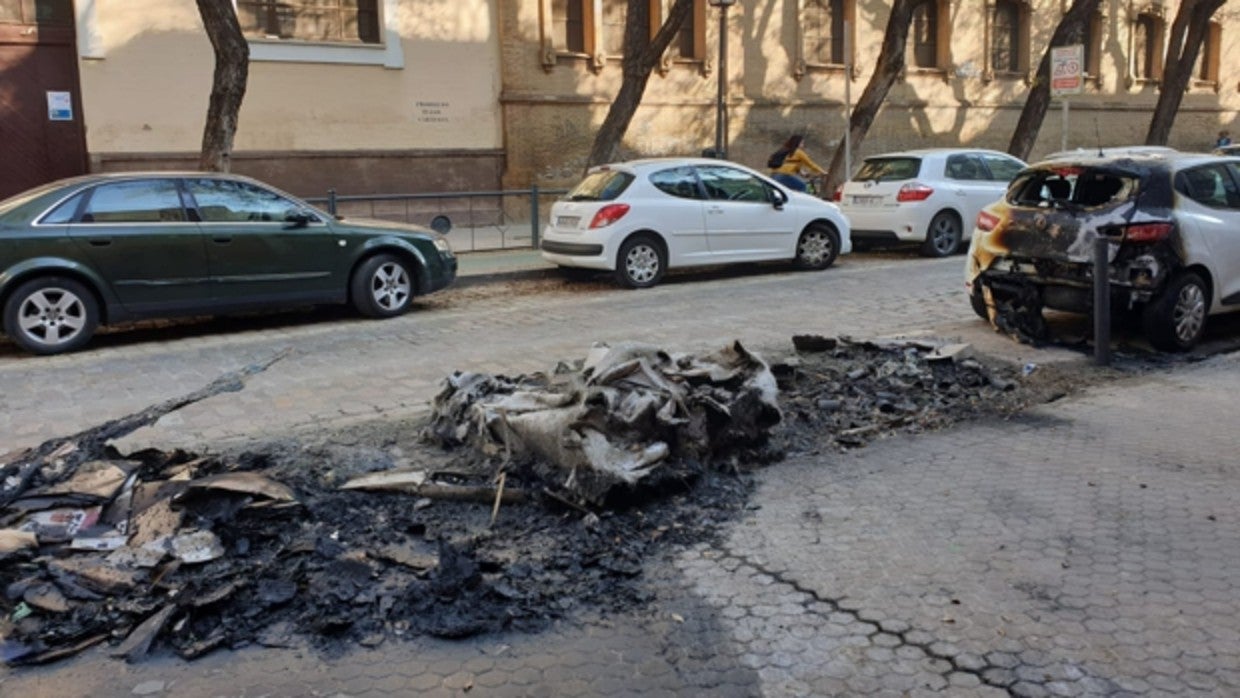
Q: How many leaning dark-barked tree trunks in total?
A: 5